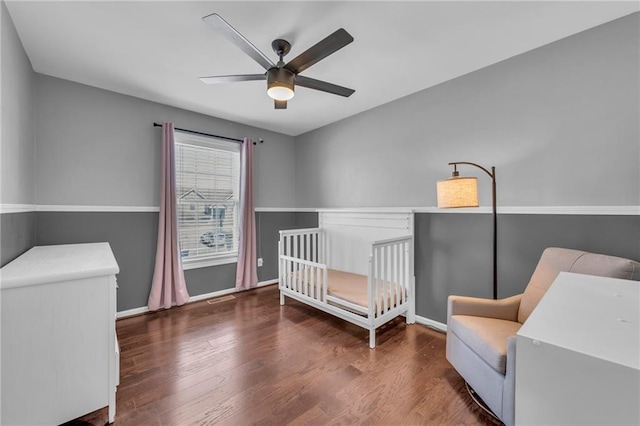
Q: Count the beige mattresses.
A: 1